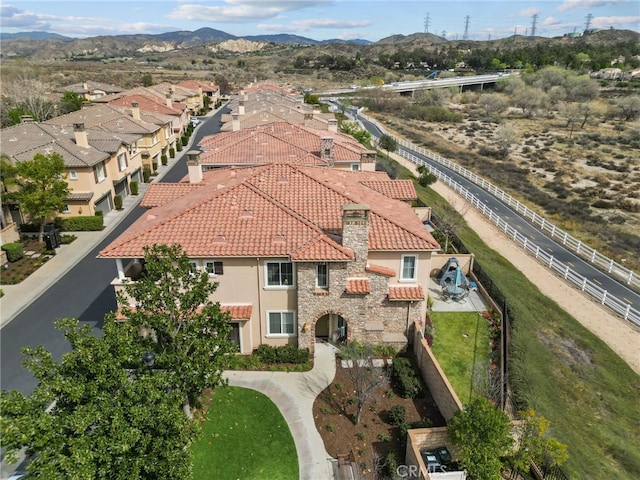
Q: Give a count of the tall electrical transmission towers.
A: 4